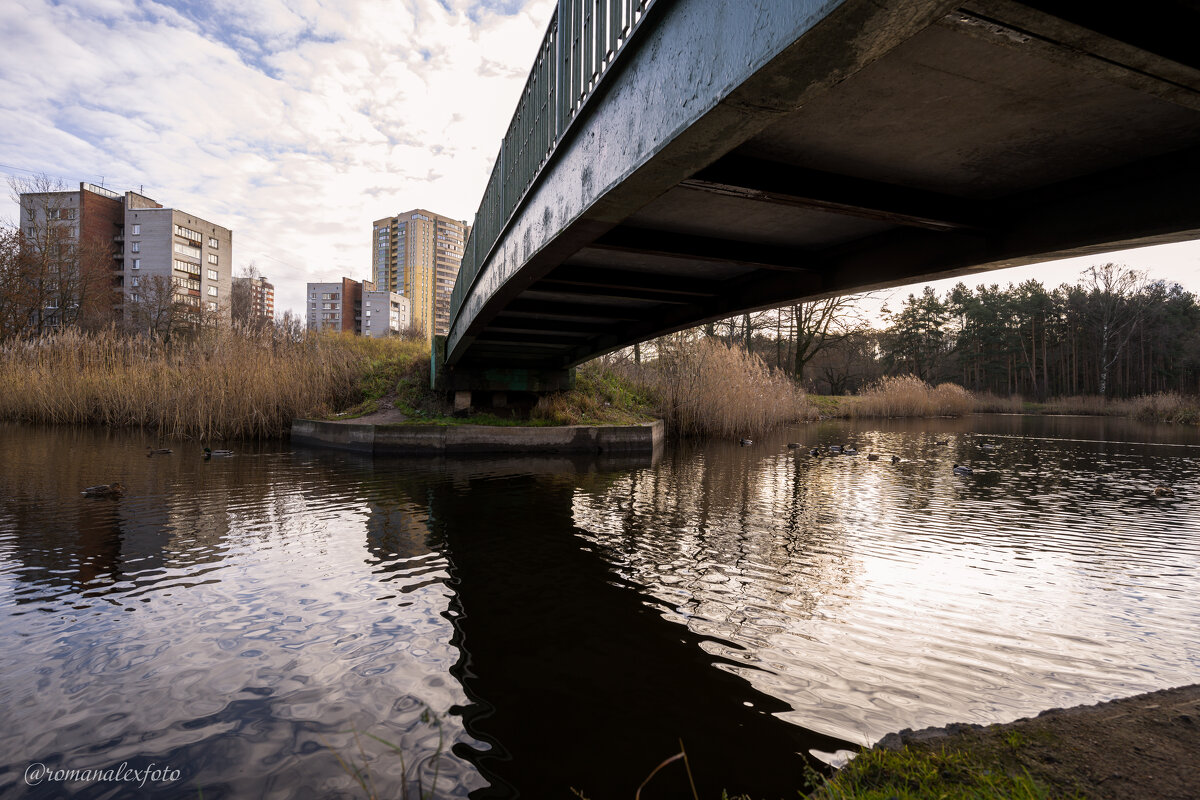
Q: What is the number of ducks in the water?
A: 14